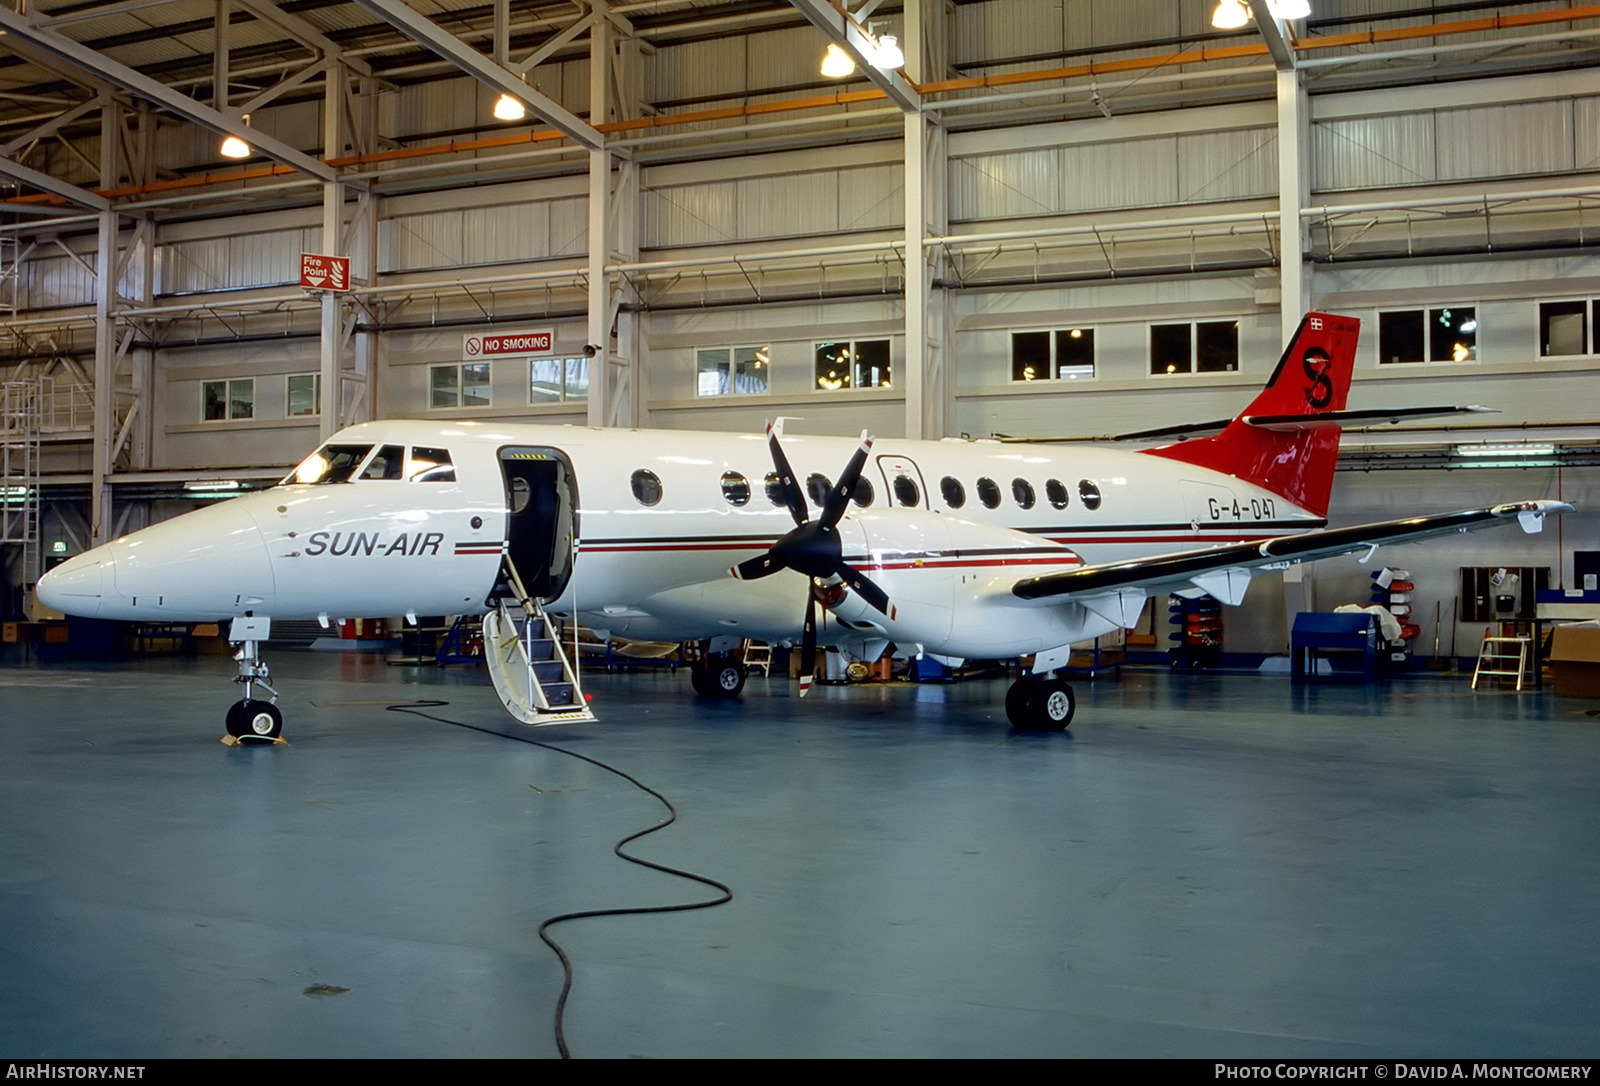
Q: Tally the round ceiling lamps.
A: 6